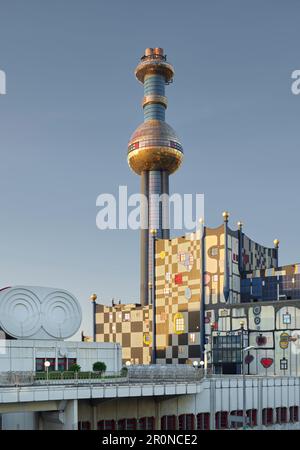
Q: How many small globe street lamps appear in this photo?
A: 4